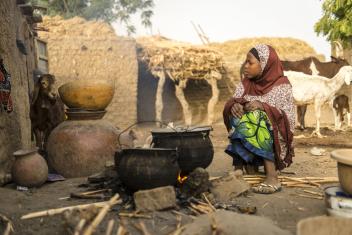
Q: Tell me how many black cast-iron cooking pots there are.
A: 2